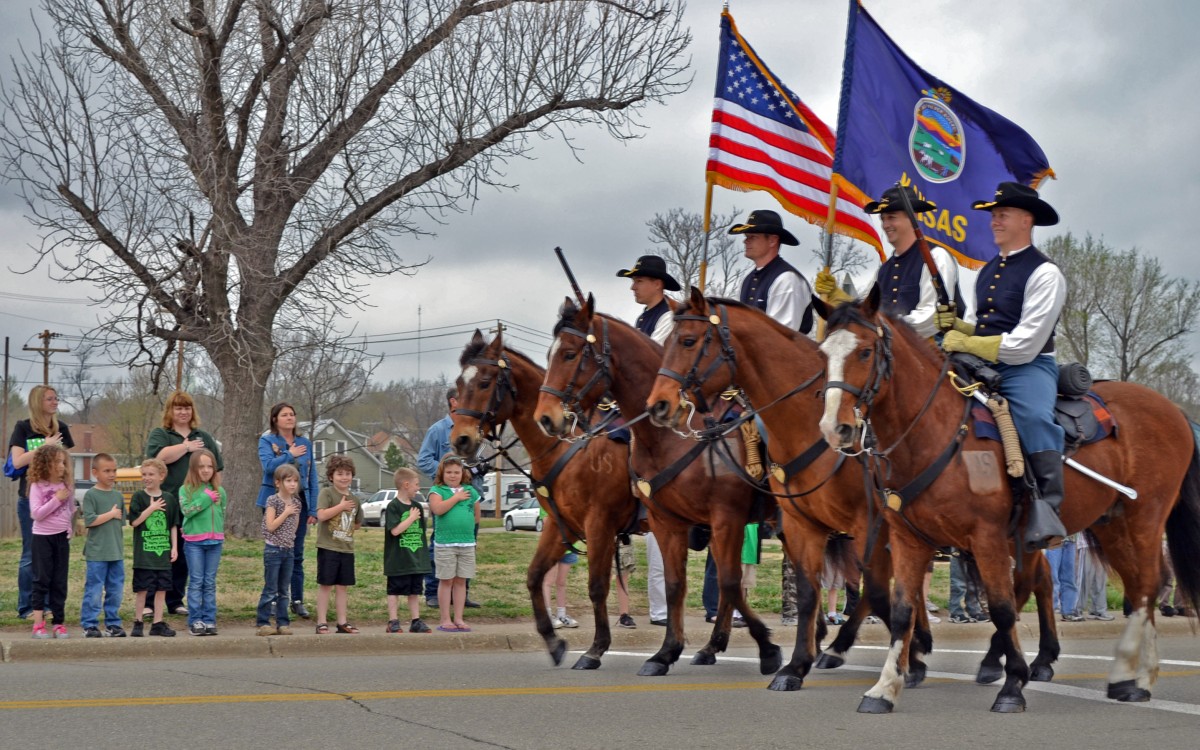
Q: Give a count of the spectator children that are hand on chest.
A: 8